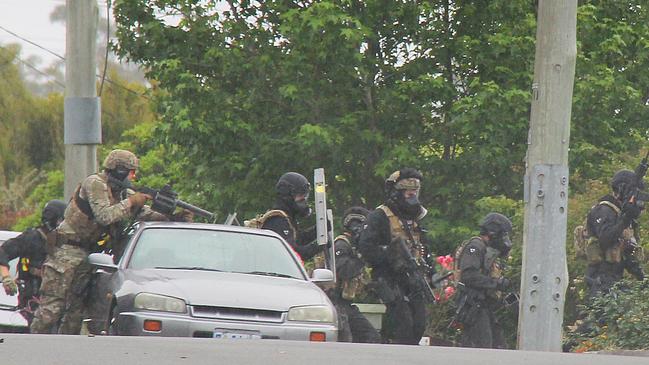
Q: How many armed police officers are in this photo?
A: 7